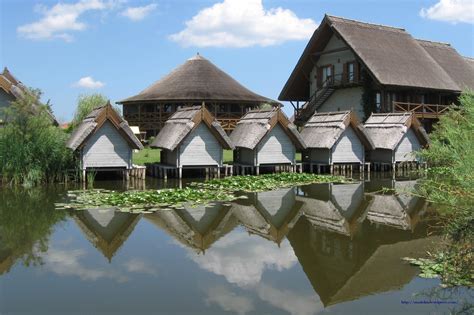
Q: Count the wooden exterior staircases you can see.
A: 1